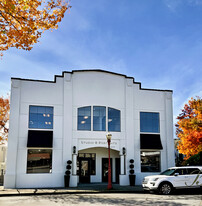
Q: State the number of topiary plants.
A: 2